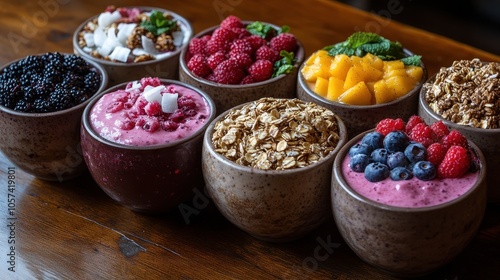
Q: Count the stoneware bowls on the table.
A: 8